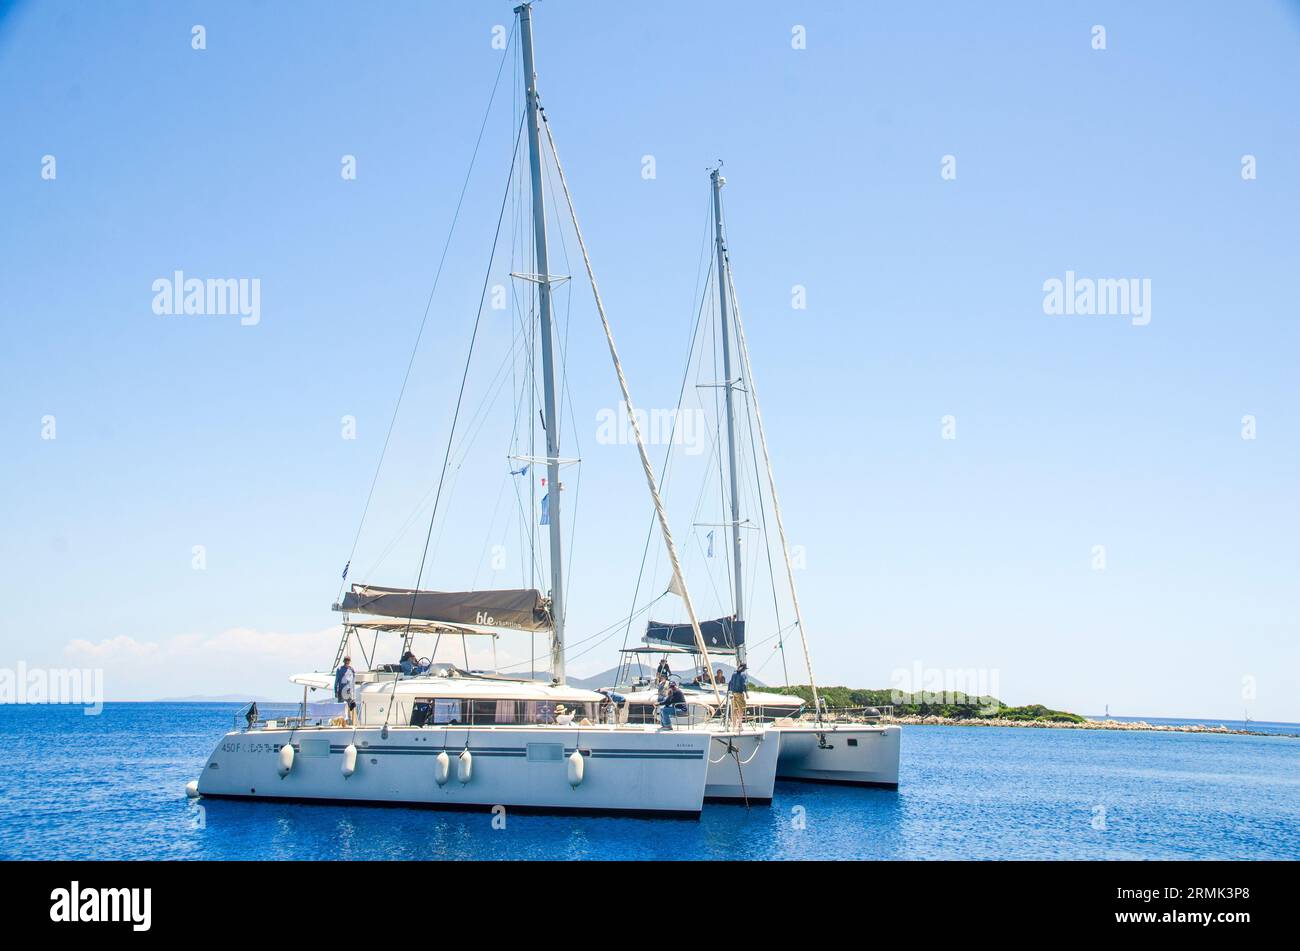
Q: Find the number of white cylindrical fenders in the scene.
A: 5